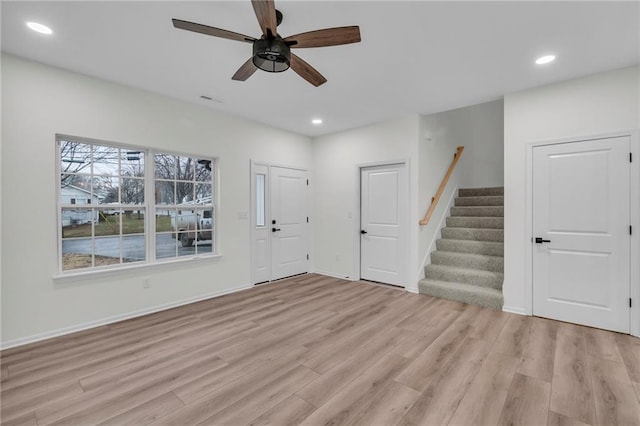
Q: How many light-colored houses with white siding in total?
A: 1